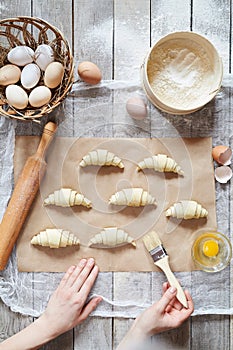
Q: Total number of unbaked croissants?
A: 7